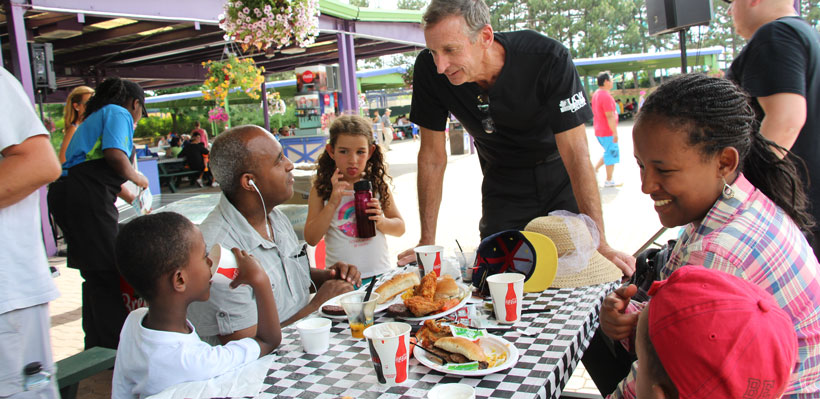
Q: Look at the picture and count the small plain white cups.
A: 2